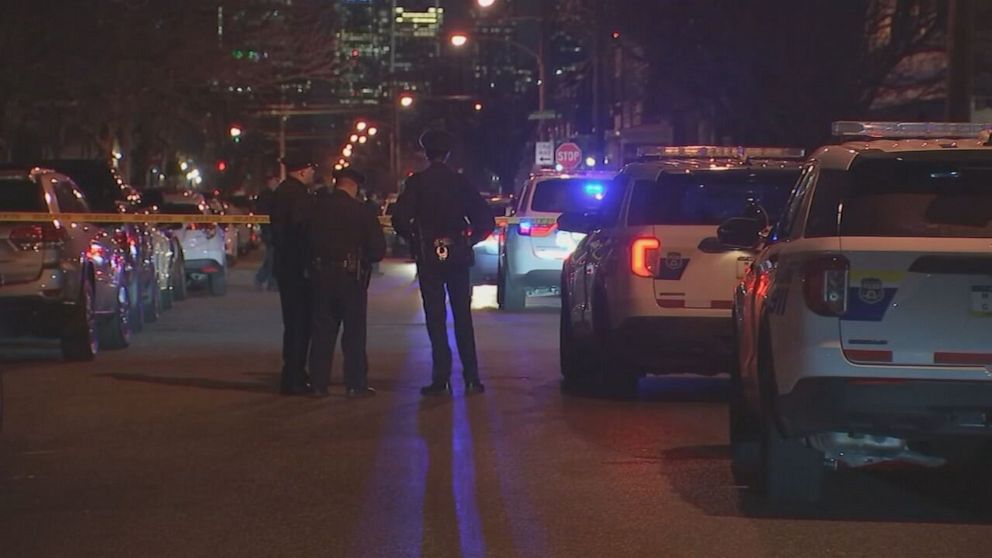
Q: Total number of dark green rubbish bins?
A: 0